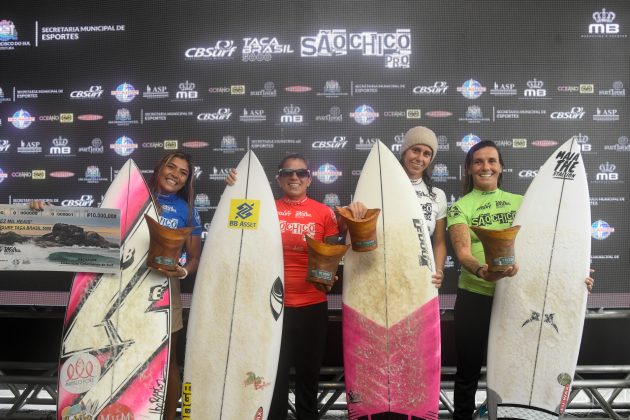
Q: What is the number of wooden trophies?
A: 4